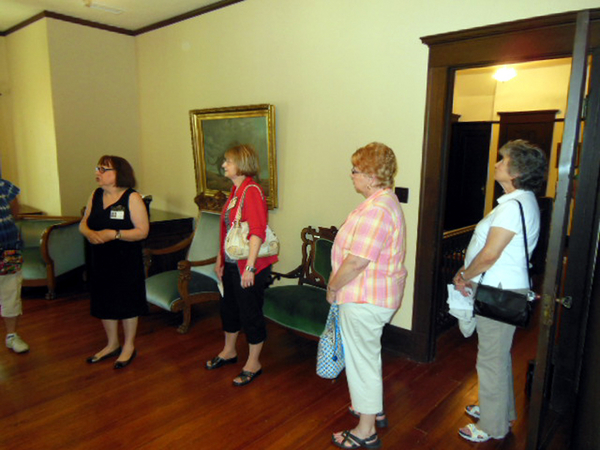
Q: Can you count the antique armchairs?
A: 3